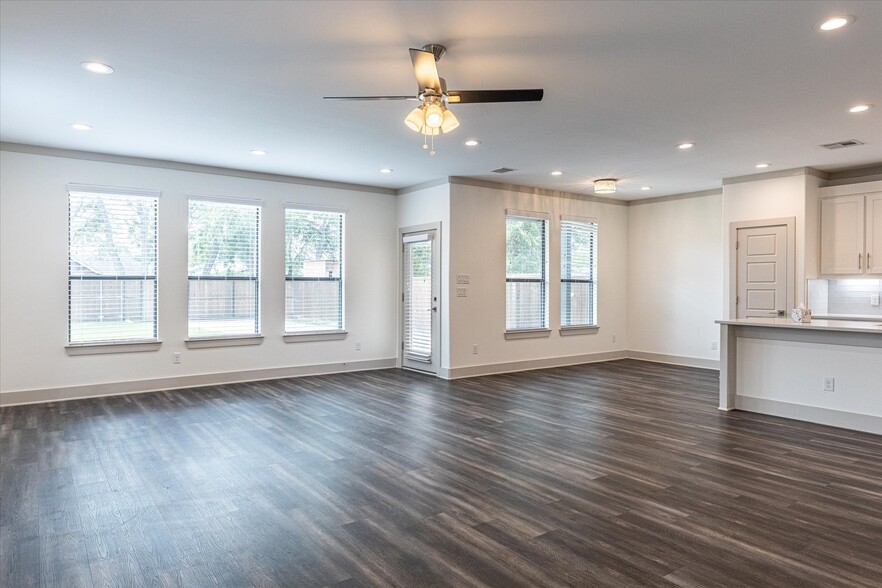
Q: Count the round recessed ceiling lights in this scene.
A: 11